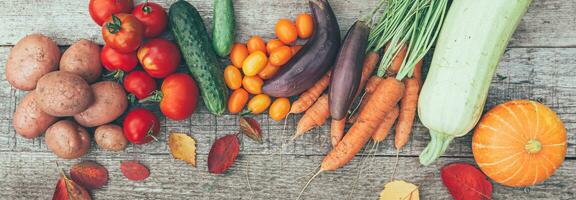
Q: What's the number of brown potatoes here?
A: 7